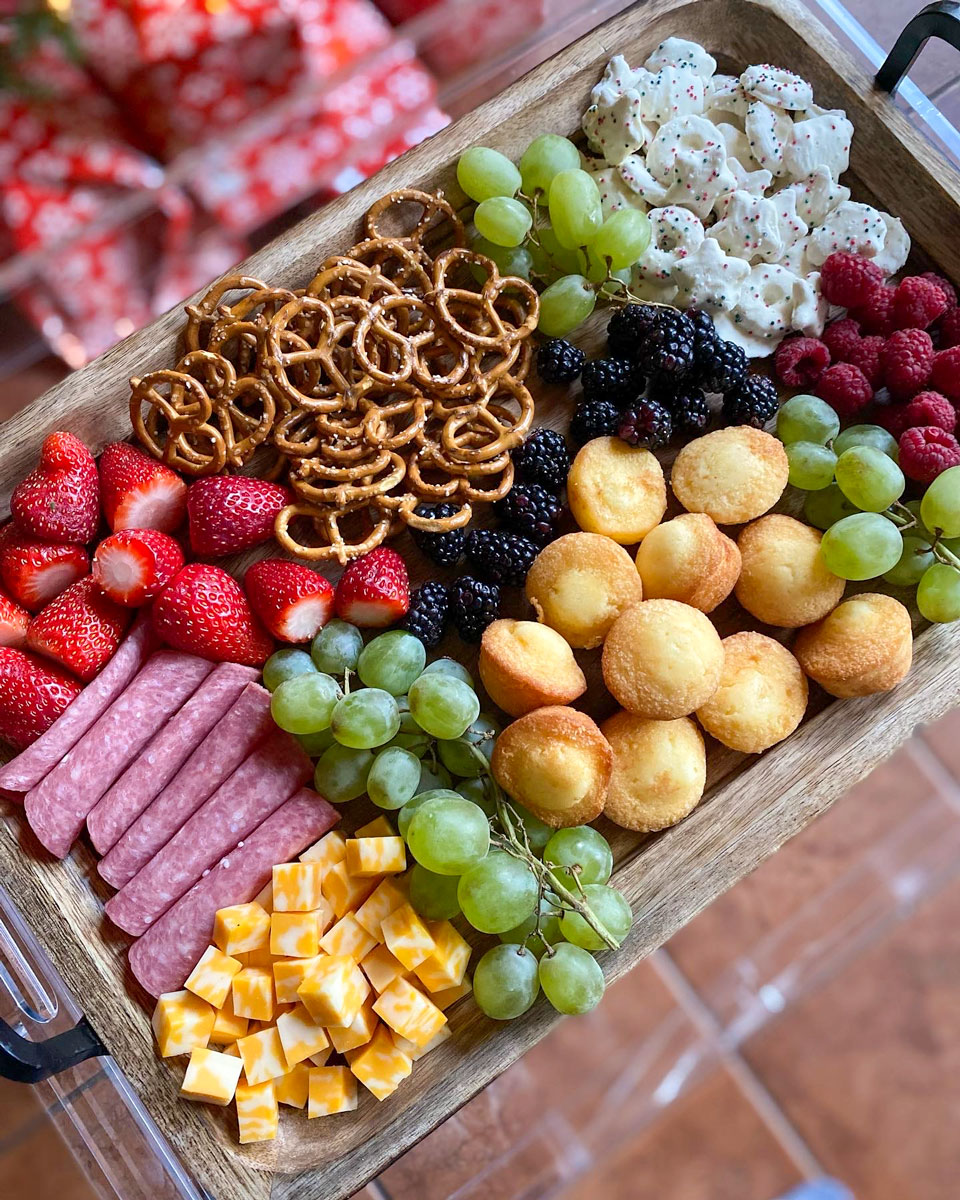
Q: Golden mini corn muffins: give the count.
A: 11